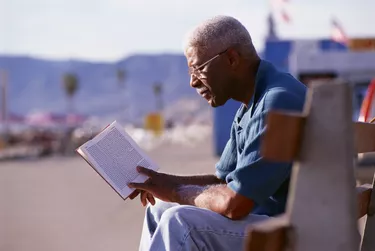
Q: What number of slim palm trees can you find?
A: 3